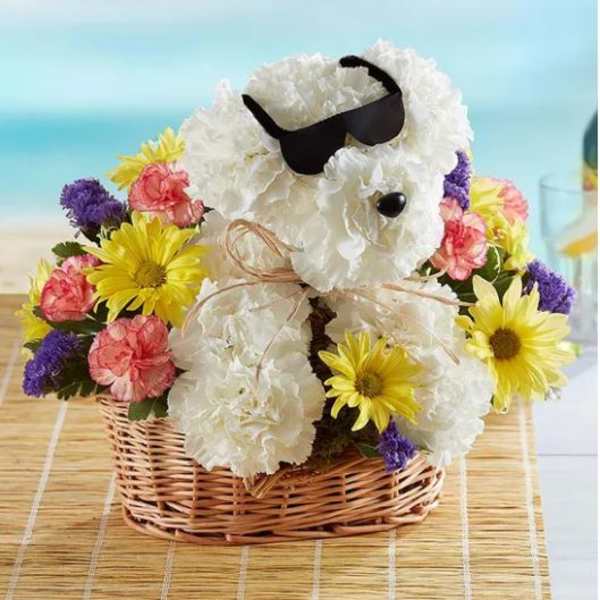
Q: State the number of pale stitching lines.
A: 9